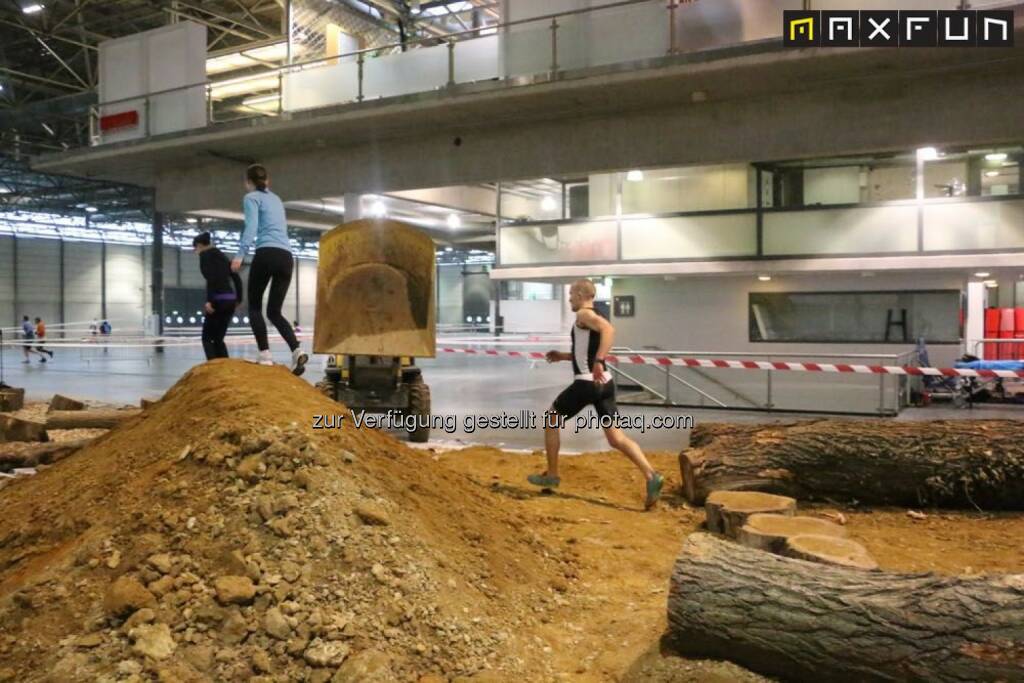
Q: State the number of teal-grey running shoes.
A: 2